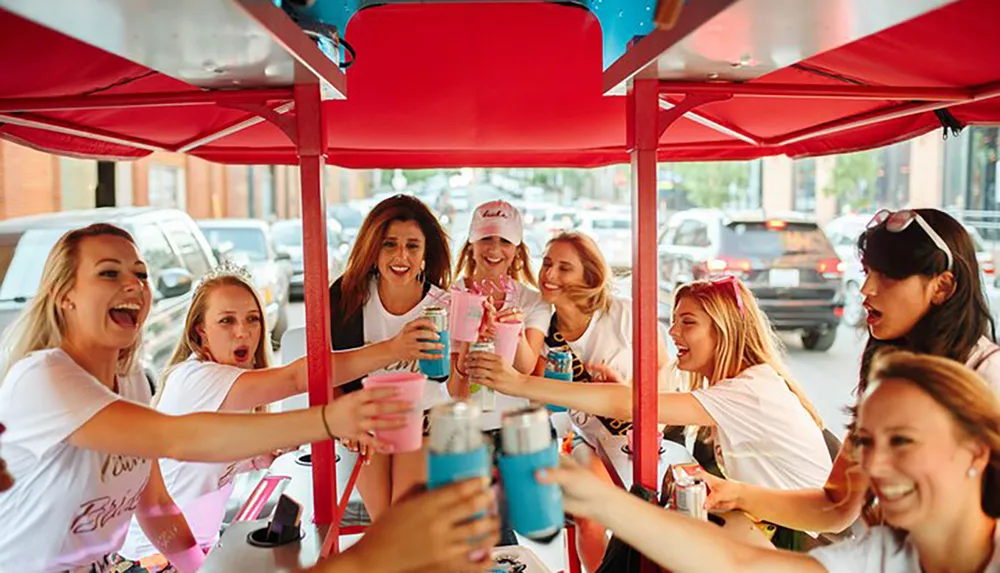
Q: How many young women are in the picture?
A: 8